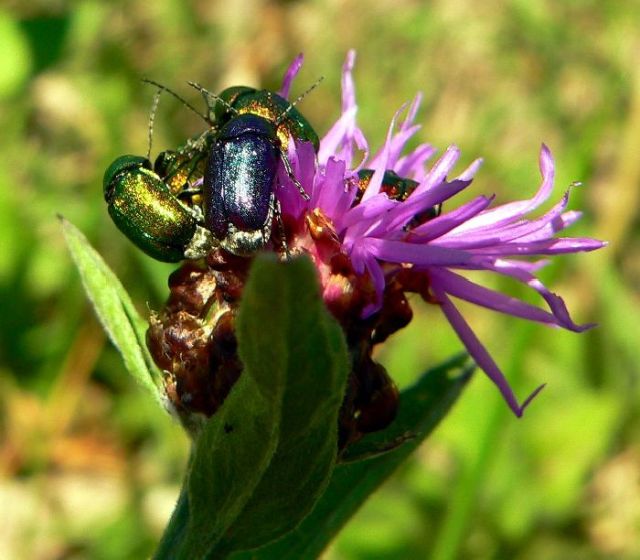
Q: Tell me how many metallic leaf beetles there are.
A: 5